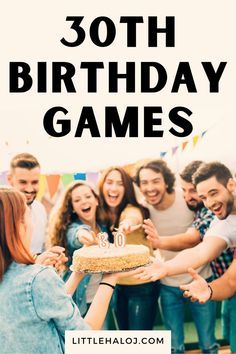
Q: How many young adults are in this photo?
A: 7